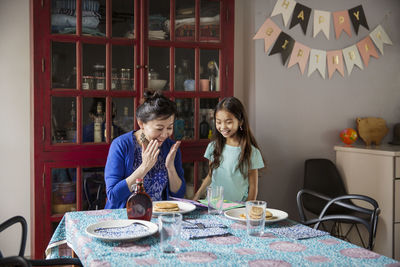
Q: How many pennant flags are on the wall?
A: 13